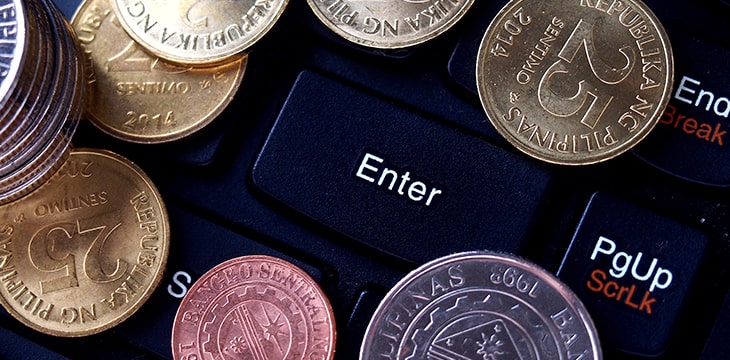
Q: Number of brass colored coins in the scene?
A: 5